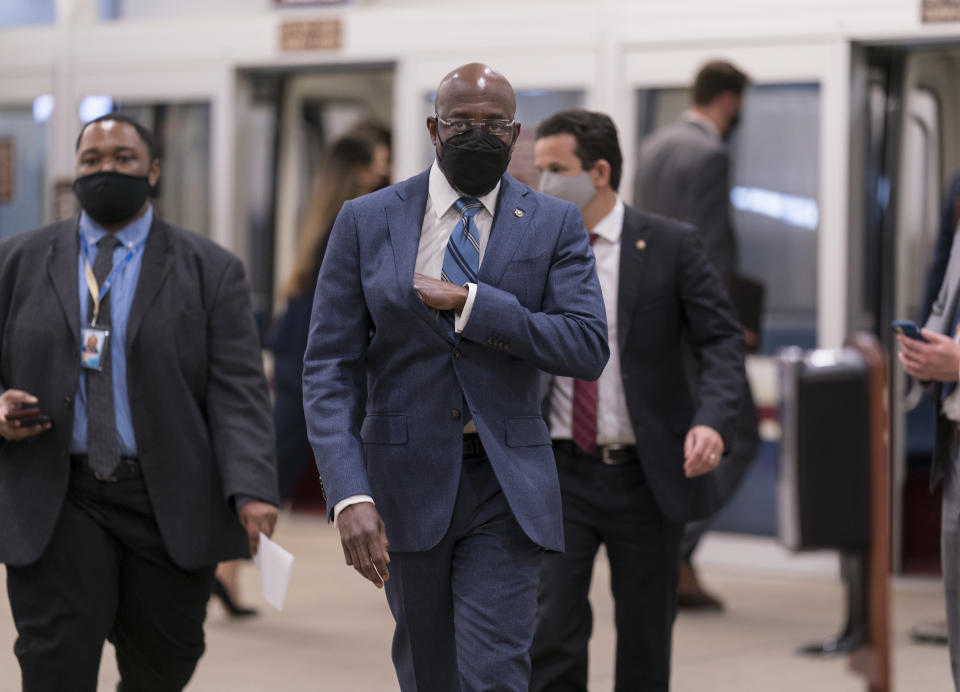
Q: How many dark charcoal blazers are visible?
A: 2